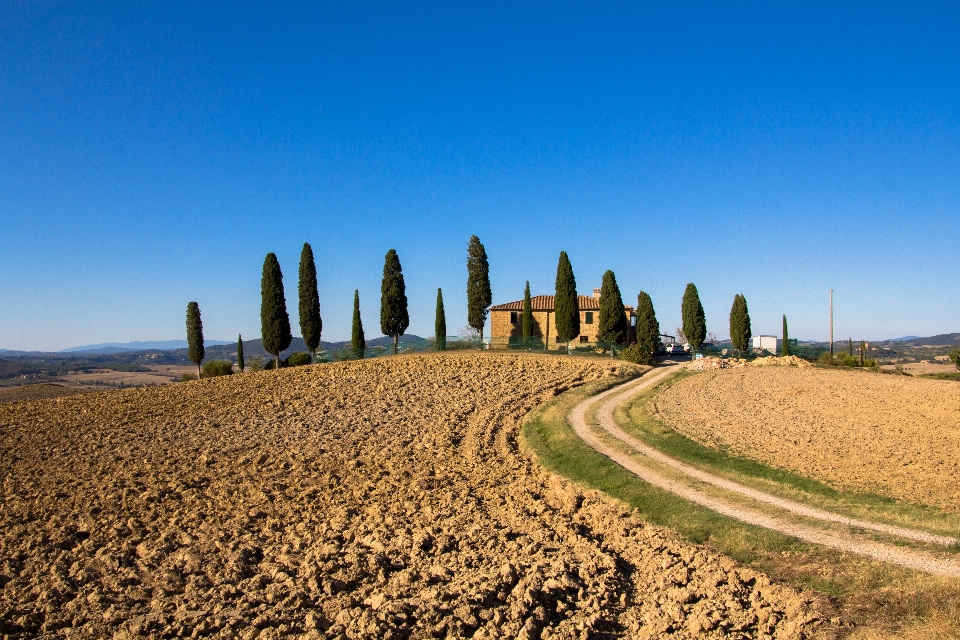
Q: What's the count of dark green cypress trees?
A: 15